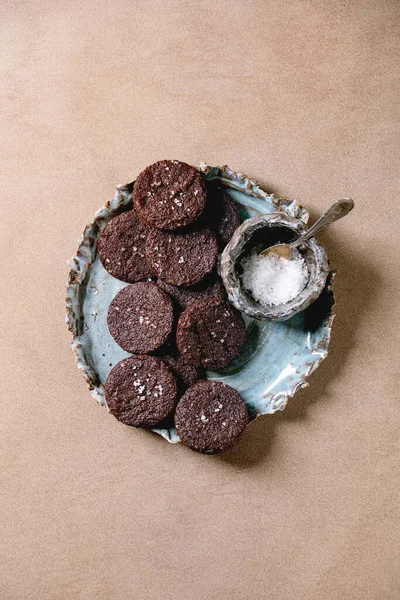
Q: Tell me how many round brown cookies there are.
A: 10